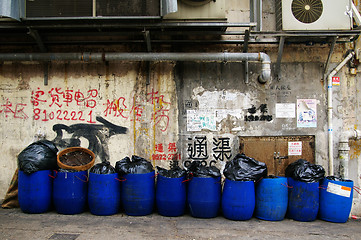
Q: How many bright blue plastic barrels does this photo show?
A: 10